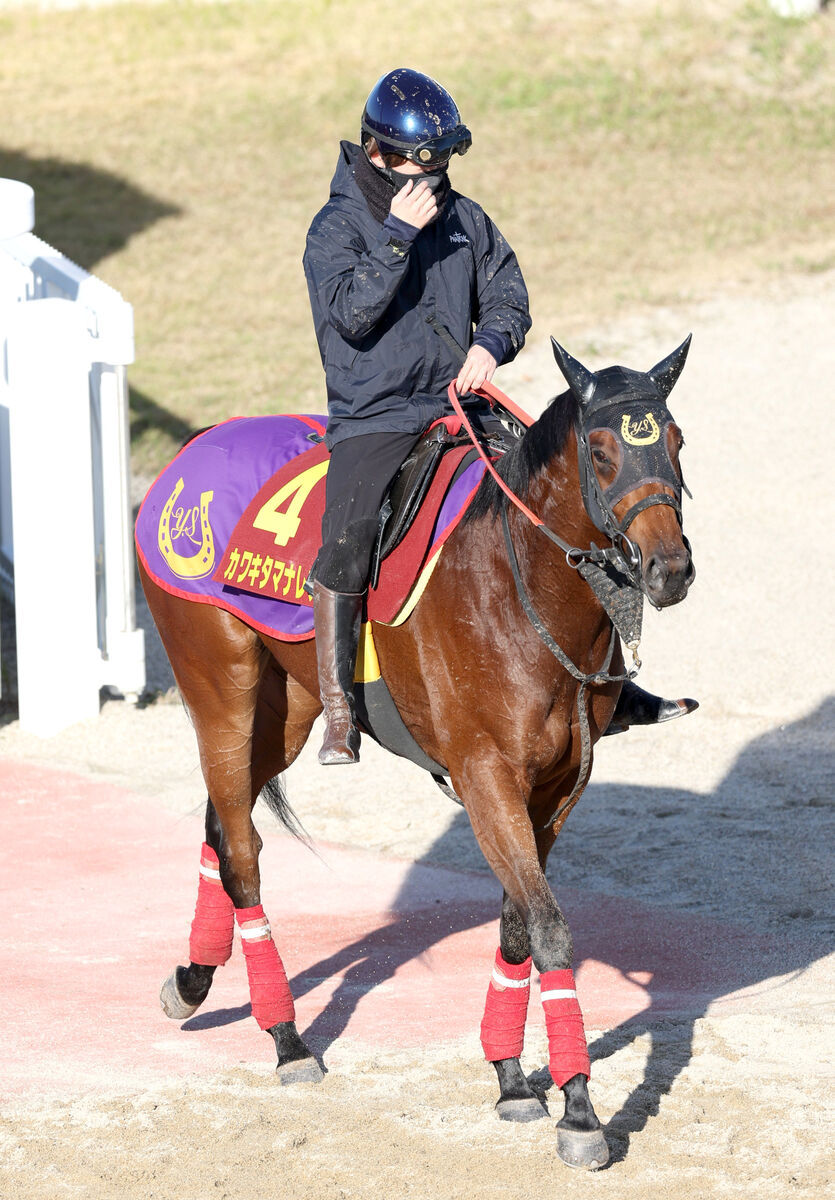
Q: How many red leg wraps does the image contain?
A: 4